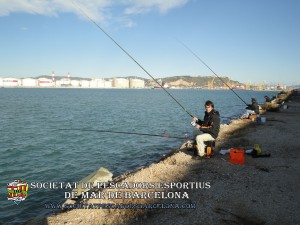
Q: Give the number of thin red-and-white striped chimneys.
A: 2